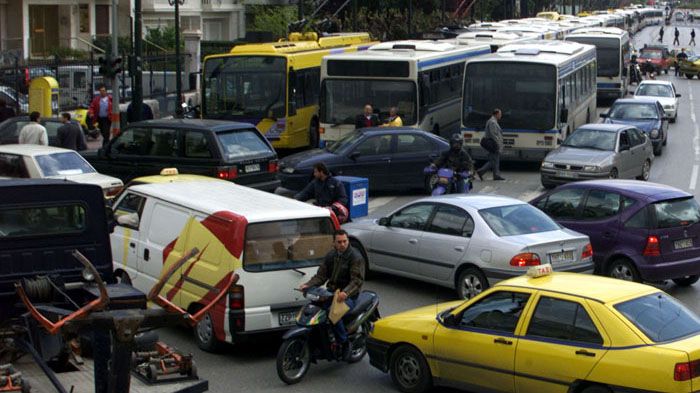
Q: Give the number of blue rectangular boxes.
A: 1